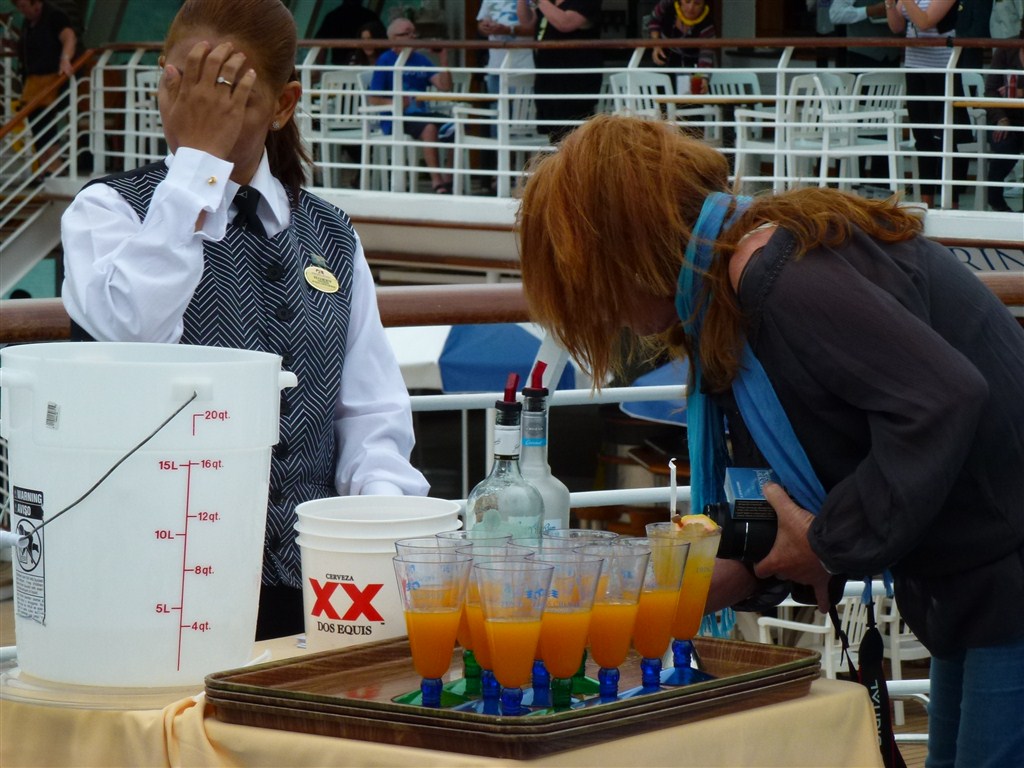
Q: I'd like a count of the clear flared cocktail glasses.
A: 11